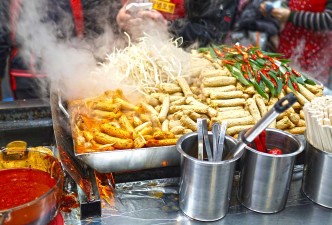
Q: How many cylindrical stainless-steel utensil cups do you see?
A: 3